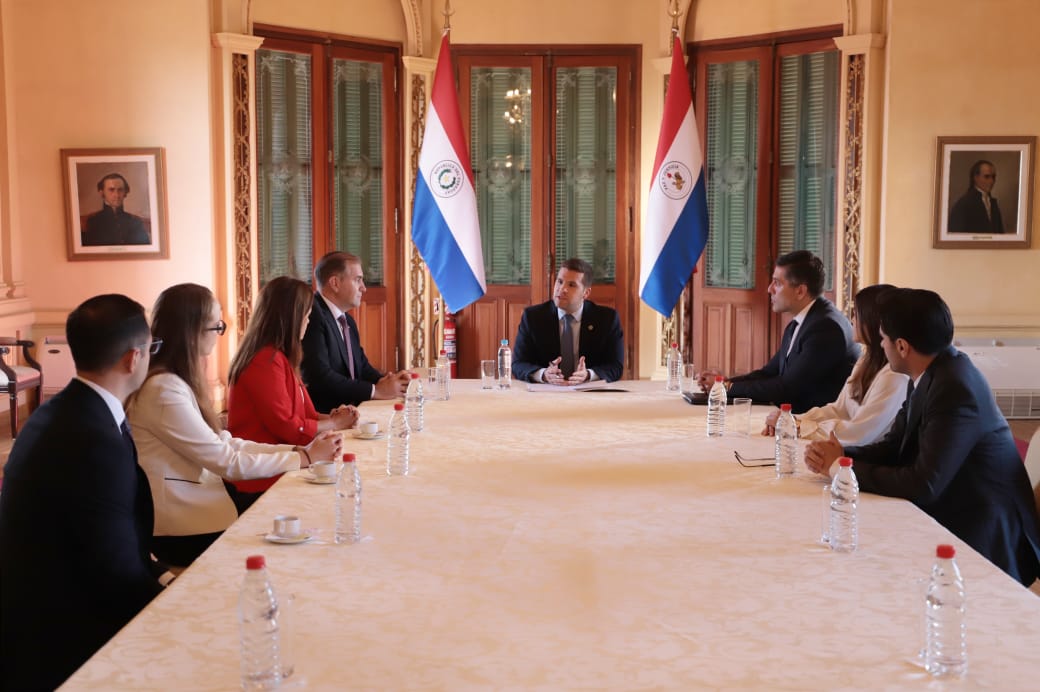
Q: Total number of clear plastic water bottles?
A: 11